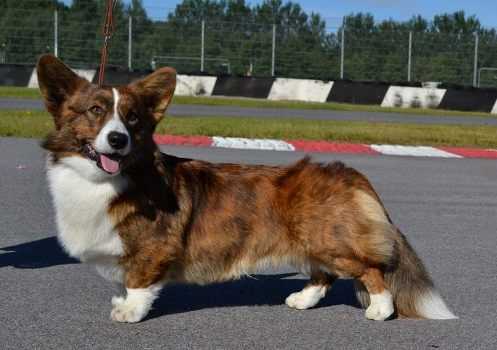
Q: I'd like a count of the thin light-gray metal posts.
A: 7